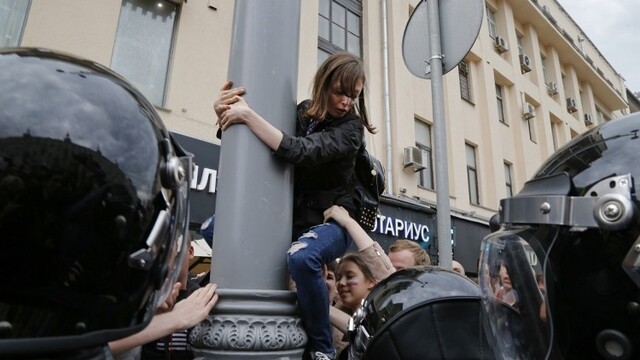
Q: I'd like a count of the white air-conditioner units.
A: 7